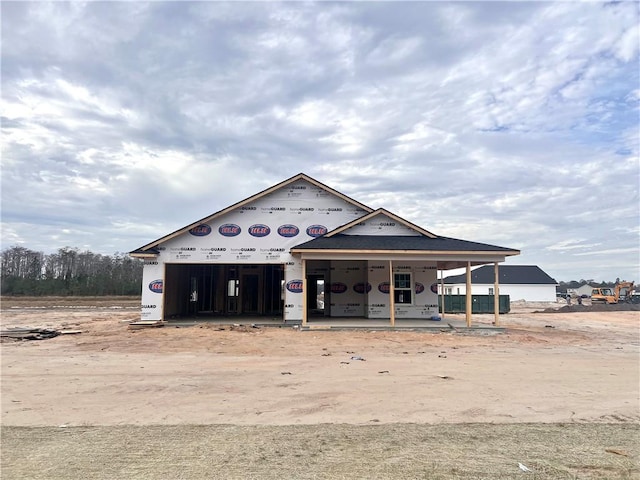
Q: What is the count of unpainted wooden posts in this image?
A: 5